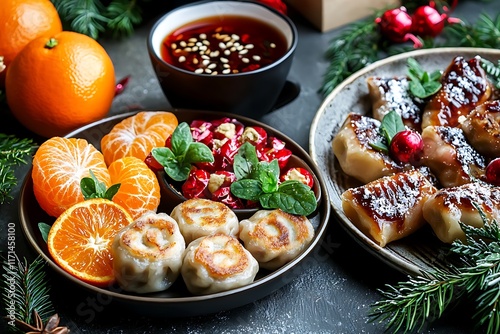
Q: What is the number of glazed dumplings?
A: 7